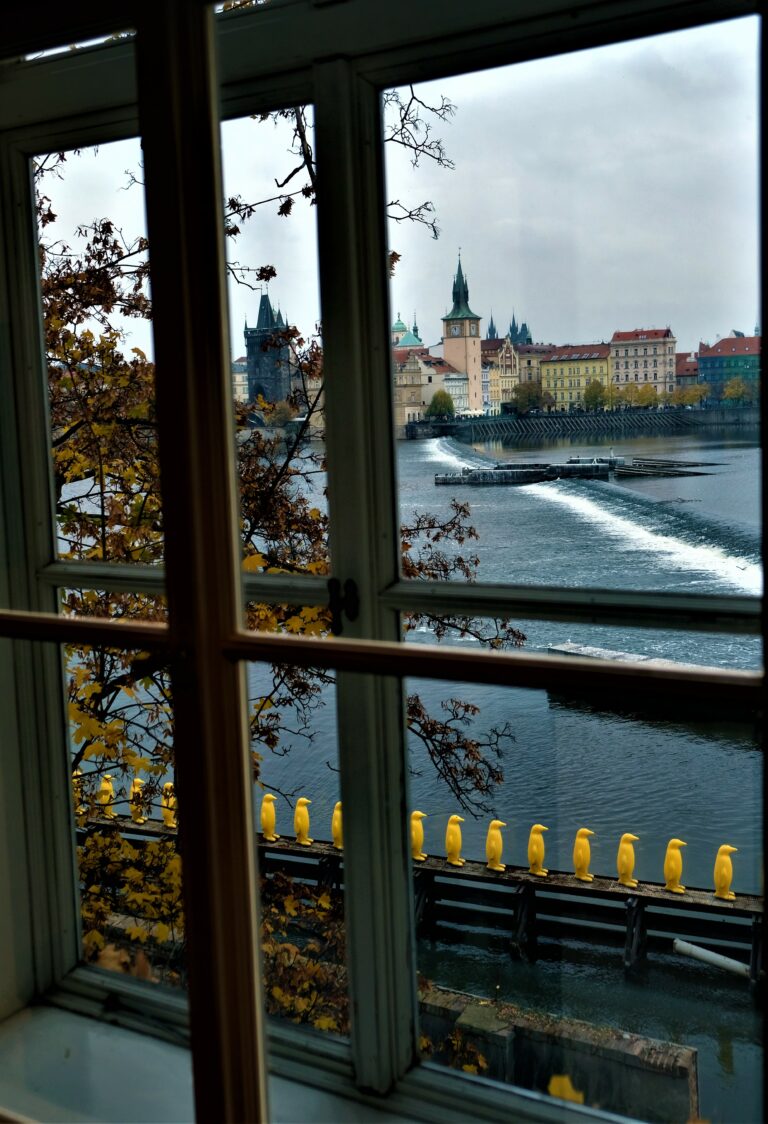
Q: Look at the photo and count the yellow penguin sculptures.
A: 15